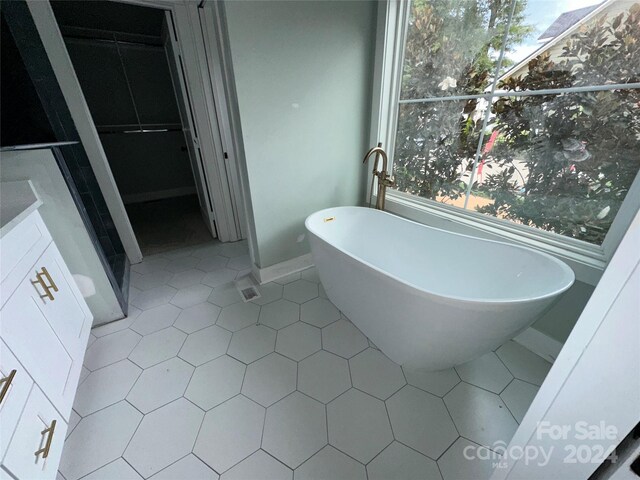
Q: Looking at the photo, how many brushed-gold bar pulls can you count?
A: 4